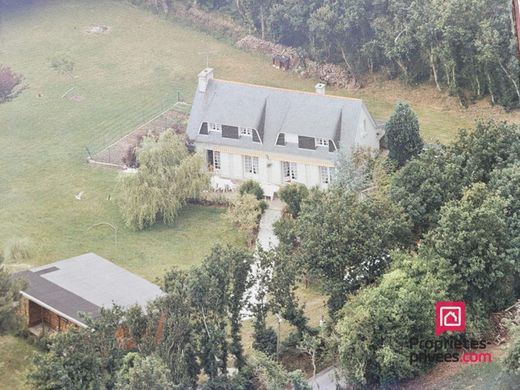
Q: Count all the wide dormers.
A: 2